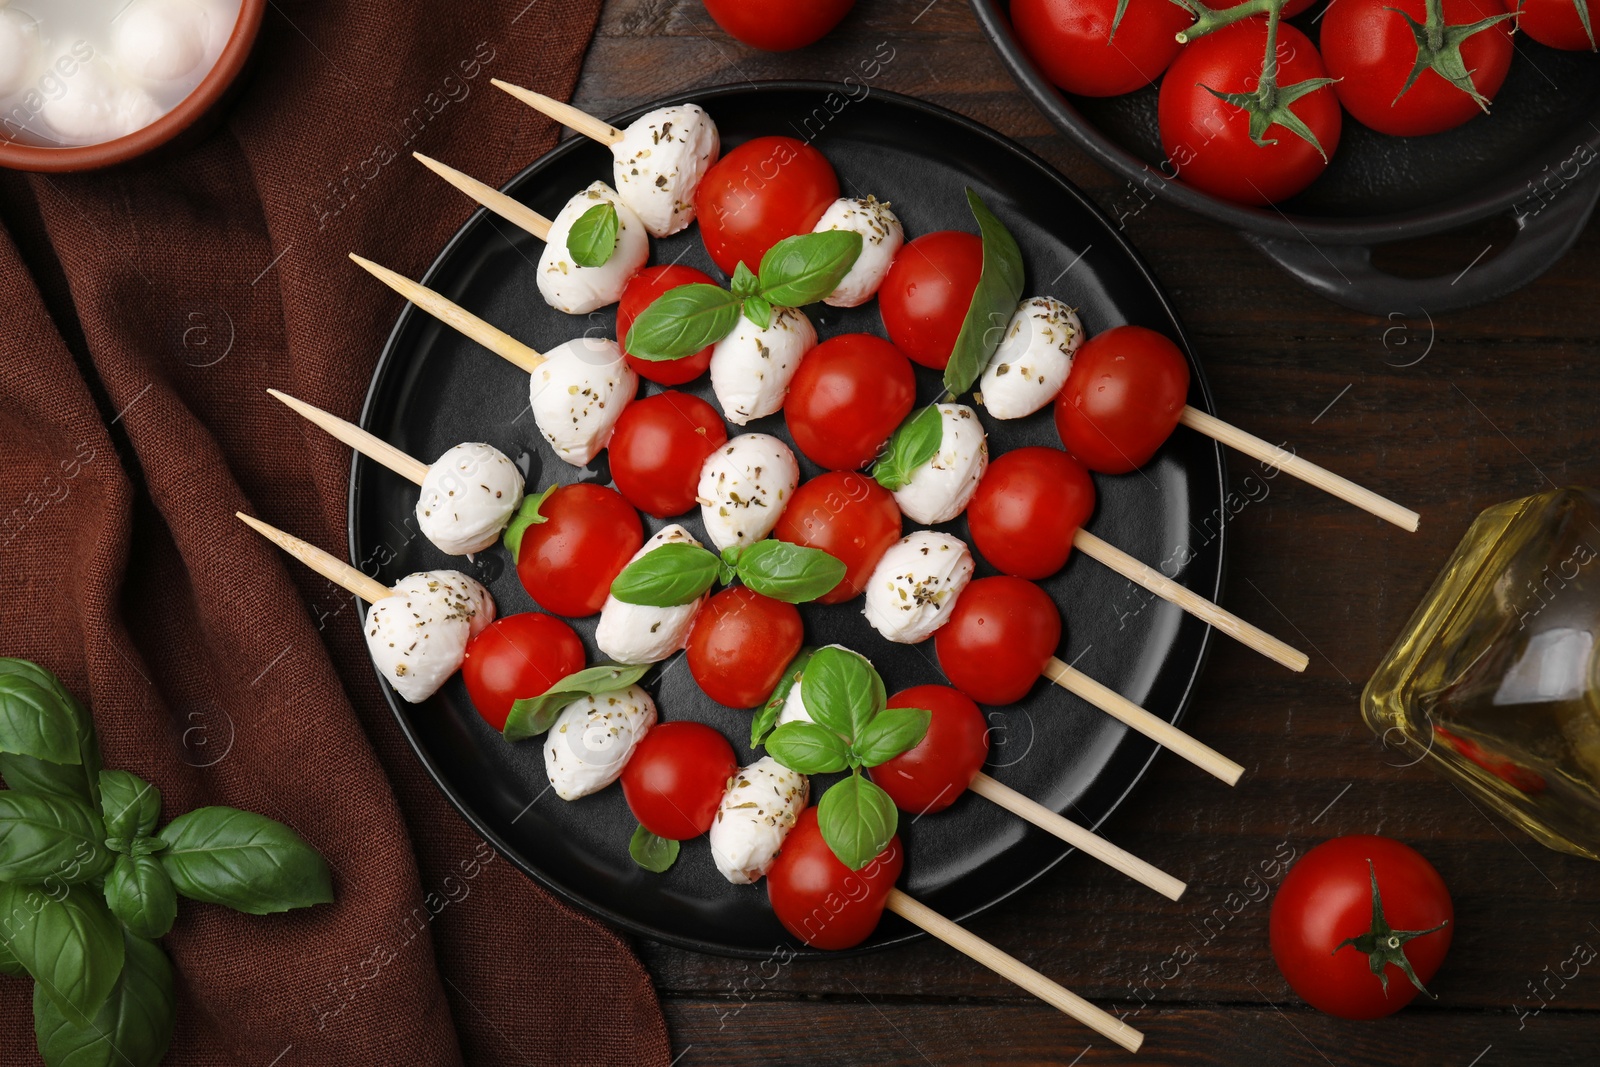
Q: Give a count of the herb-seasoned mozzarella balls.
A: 15